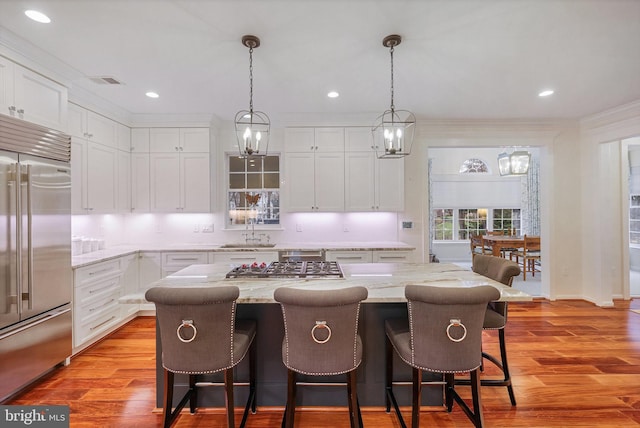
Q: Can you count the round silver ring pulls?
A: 3